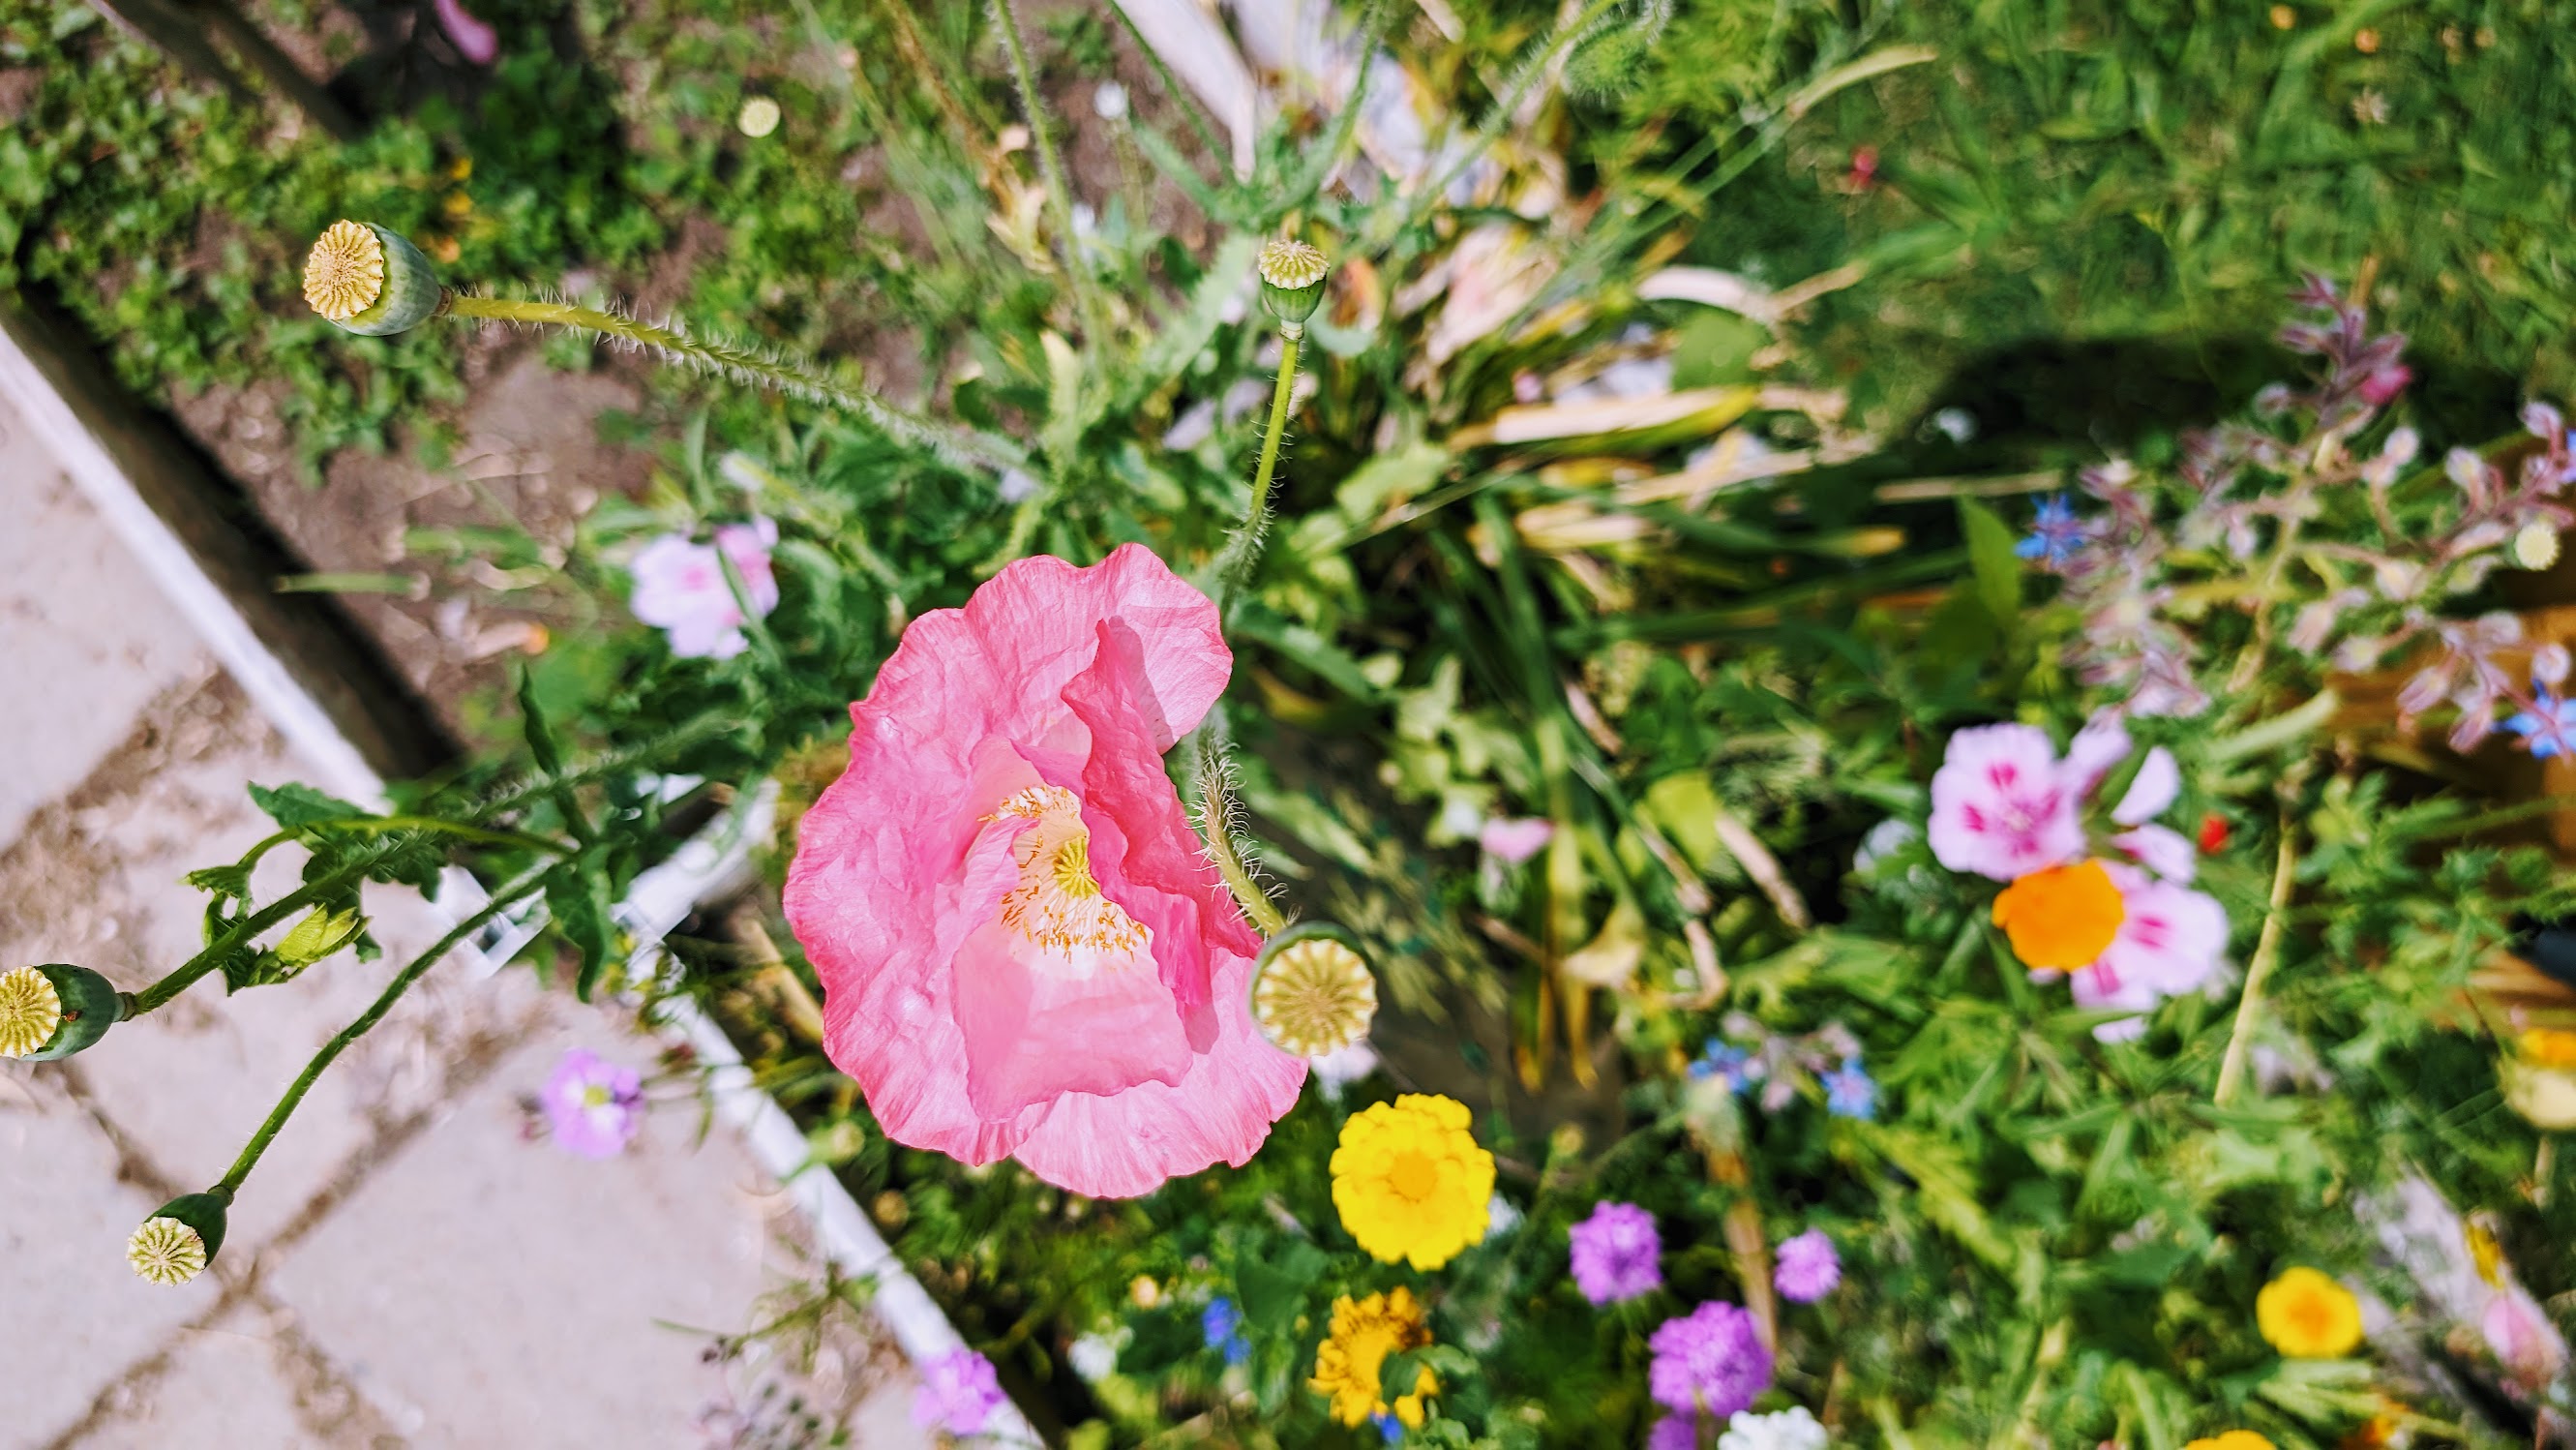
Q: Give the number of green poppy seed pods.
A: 5